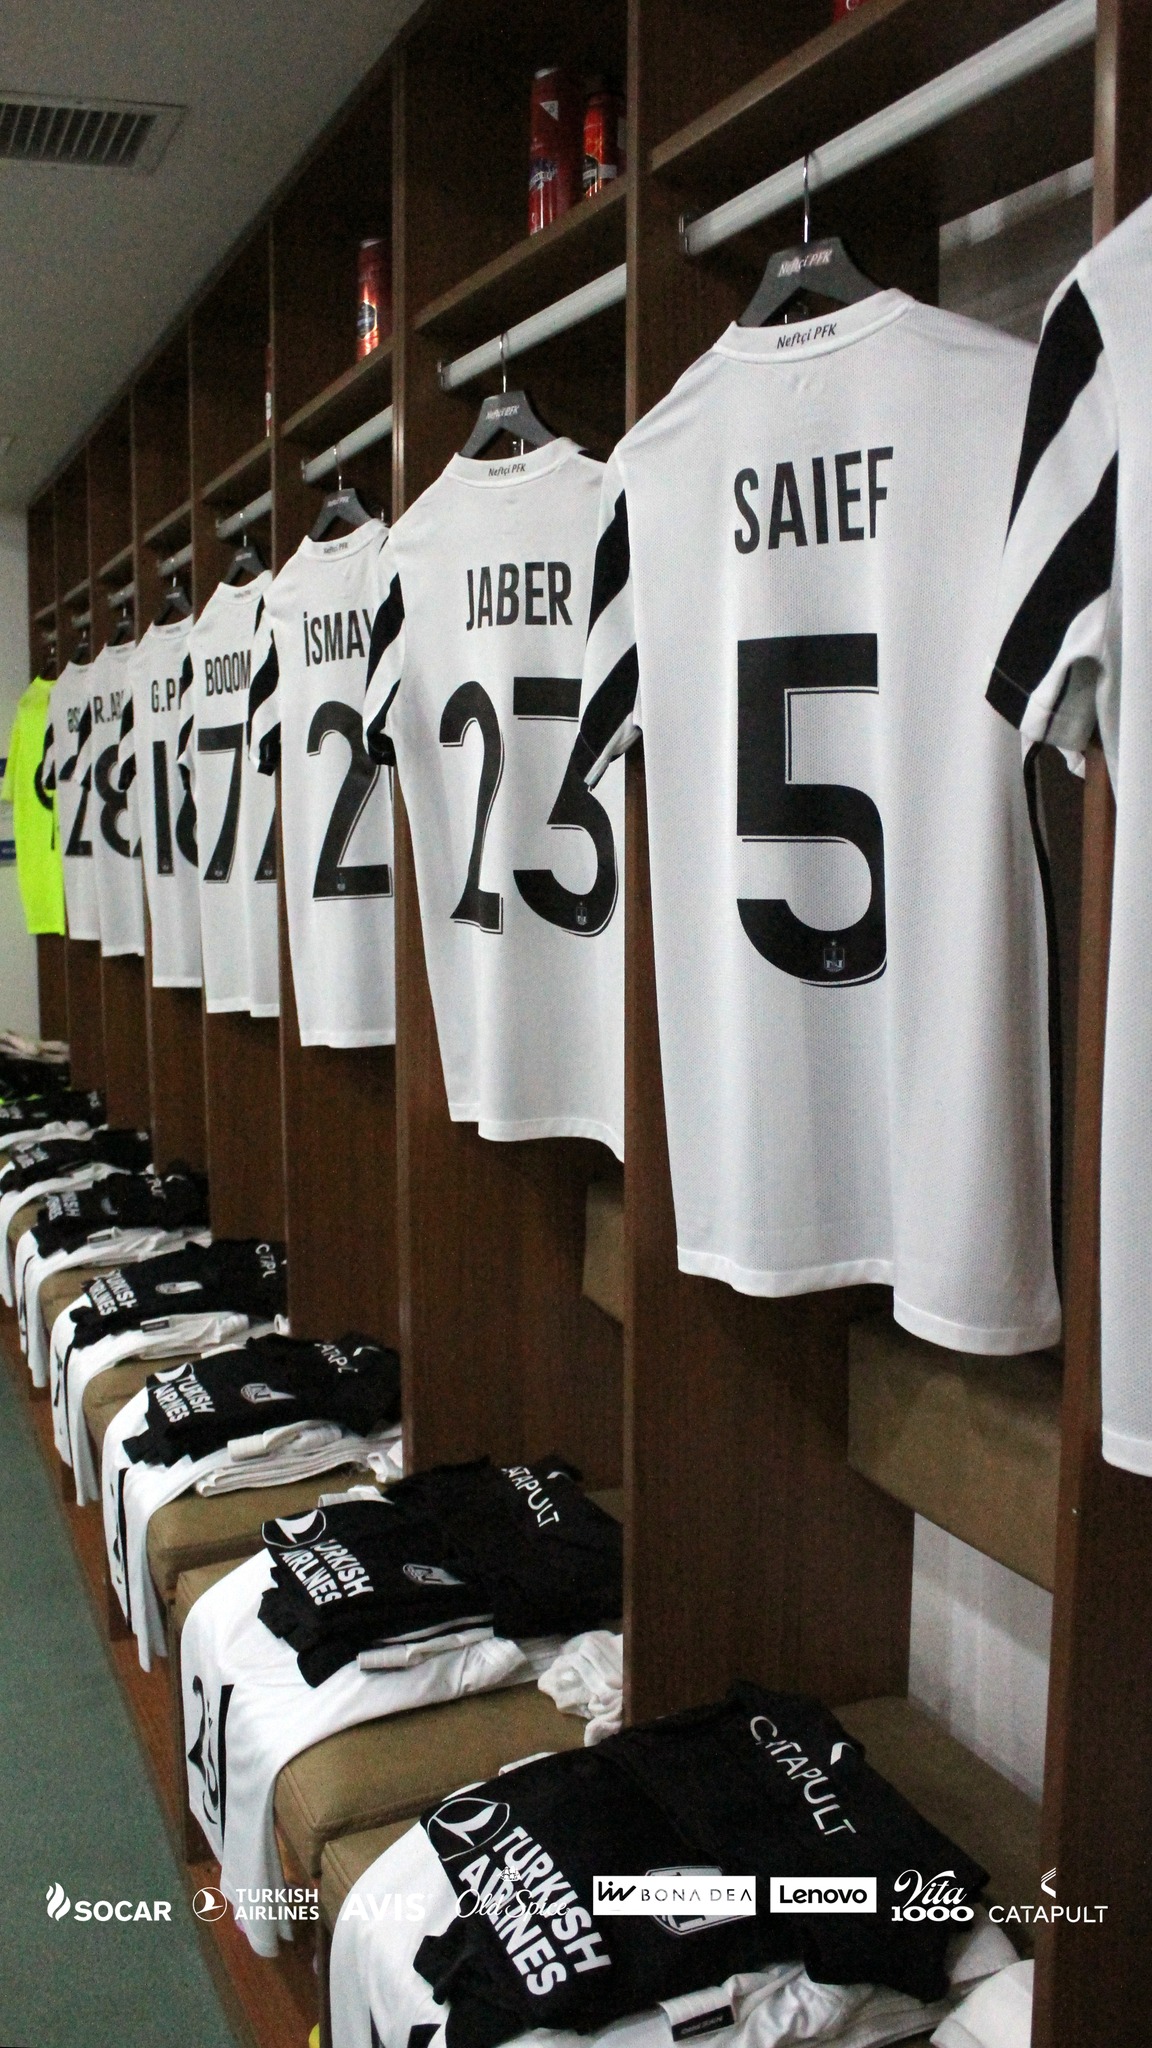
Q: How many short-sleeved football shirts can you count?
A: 9